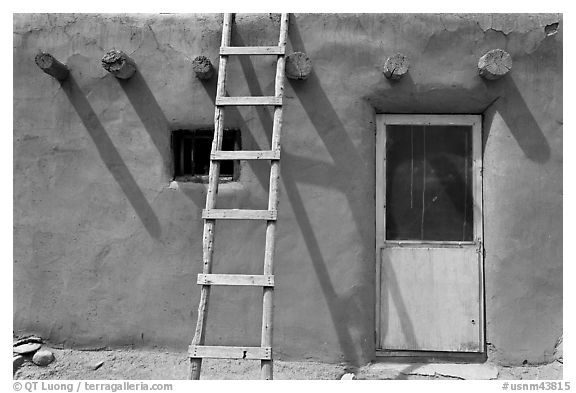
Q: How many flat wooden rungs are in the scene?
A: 6